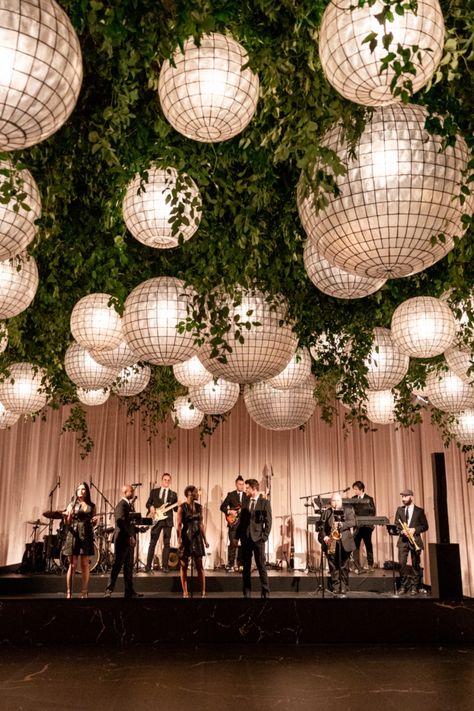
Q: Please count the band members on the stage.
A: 9